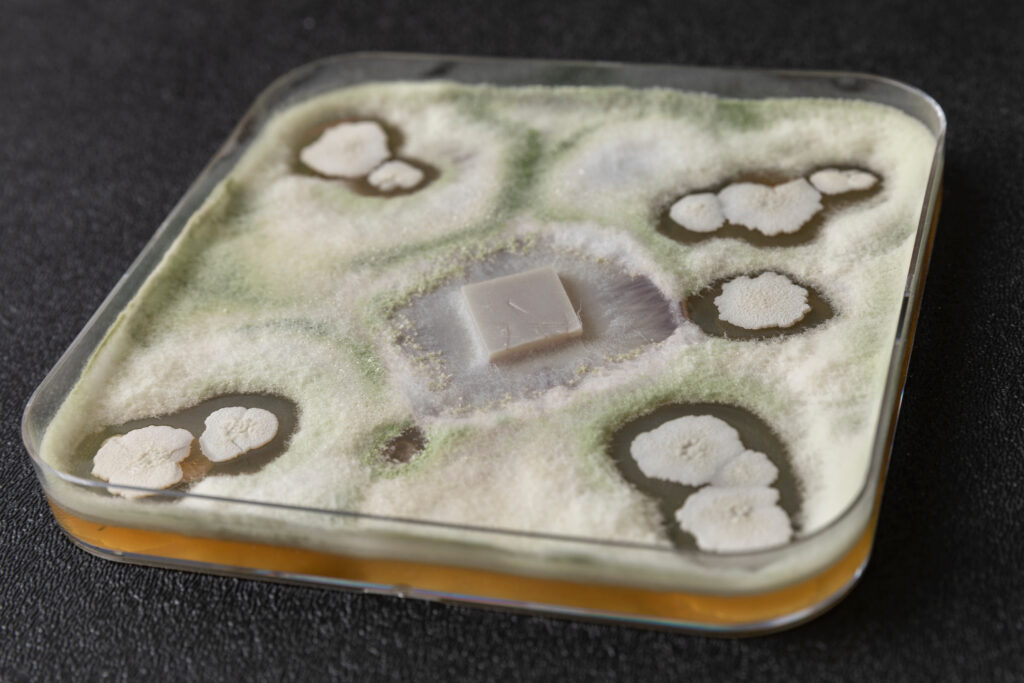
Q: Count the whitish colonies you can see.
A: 11